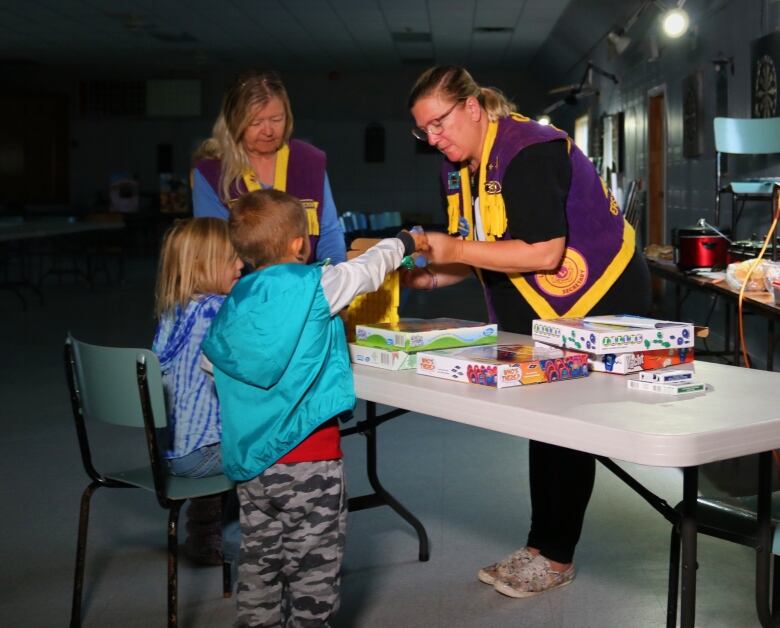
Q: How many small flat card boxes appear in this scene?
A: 2